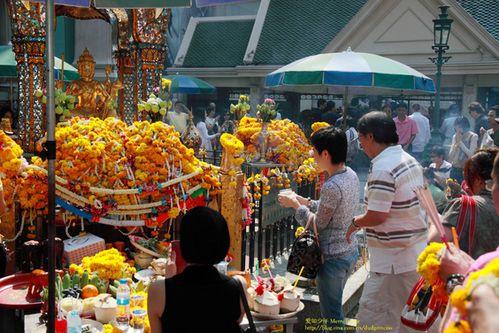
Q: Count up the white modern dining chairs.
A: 0